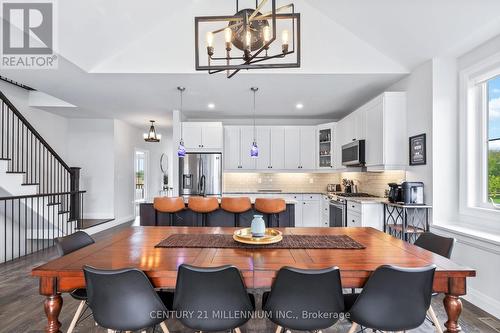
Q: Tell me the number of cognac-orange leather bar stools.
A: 4